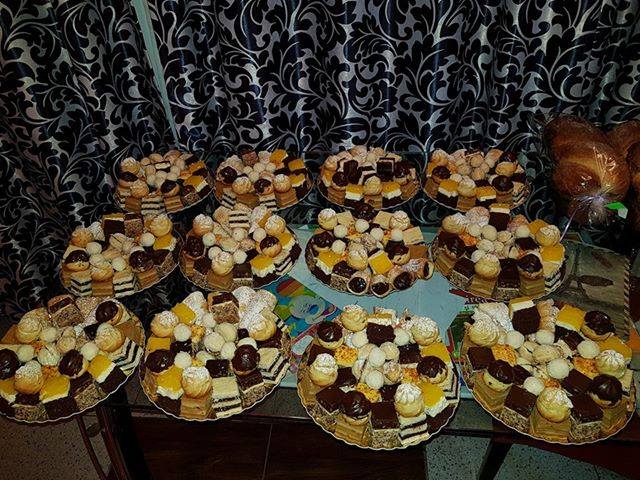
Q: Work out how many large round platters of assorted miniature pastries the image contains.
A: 12